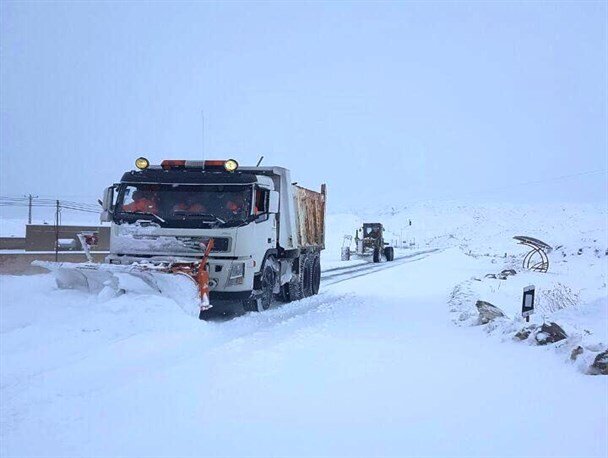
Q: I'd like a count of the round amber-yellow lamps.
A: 2